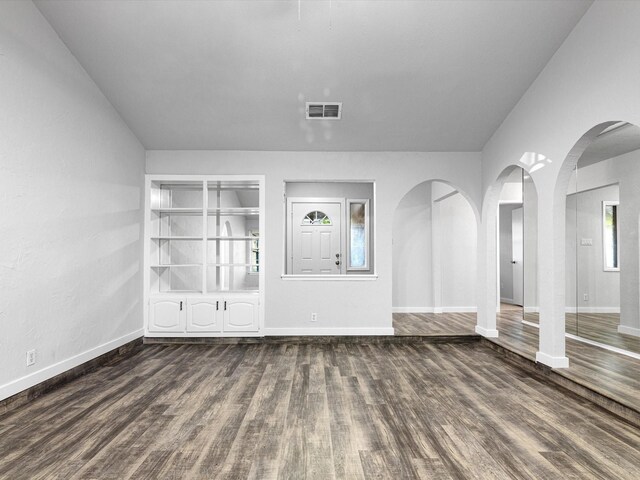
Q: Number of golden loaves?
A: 0